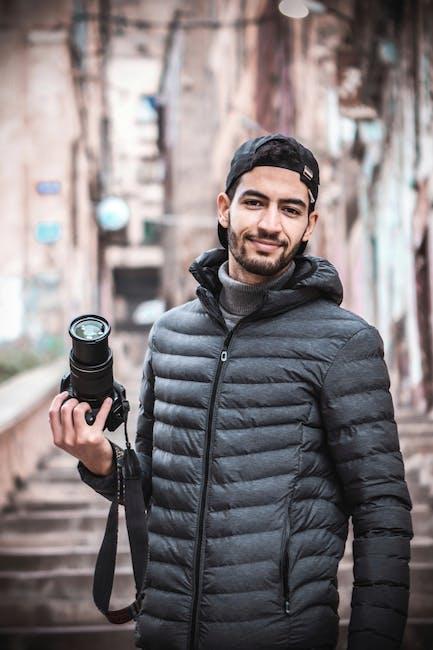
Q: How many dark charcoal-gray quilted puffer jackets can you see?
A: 1